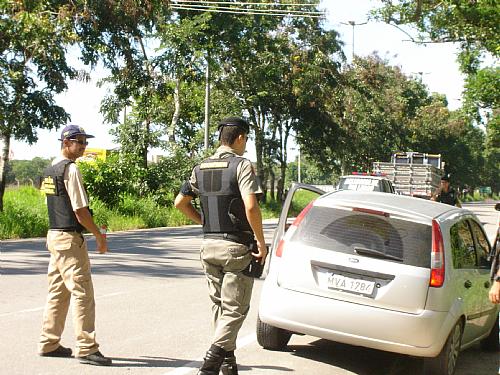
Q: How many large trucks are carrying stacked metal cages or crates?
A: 1